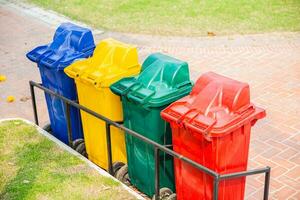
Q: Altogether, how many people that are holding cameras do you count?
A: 0